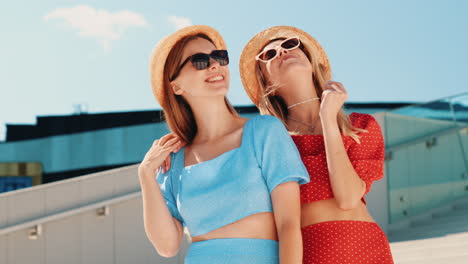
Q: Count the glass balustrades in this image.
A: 1